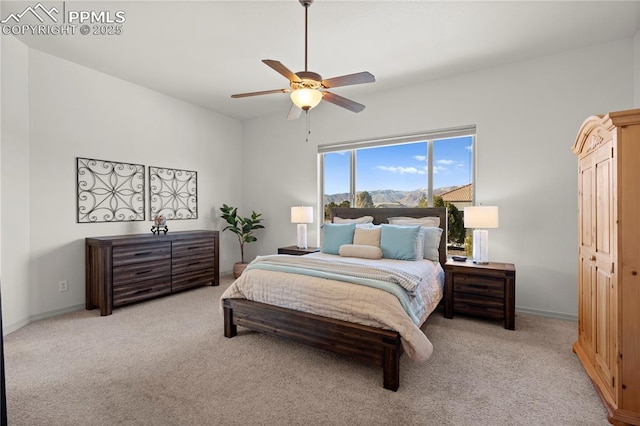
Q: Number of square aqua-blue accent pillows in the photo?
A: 2